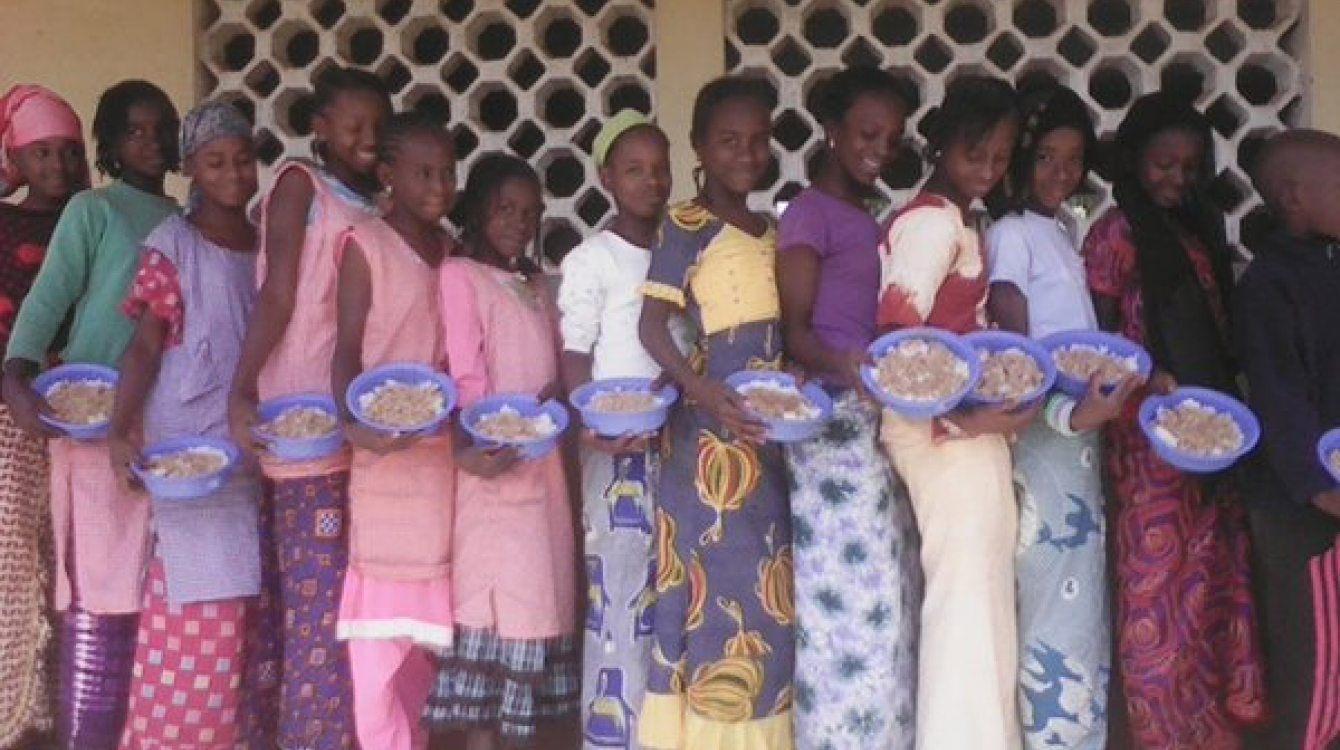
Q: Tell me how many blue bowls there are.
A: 12